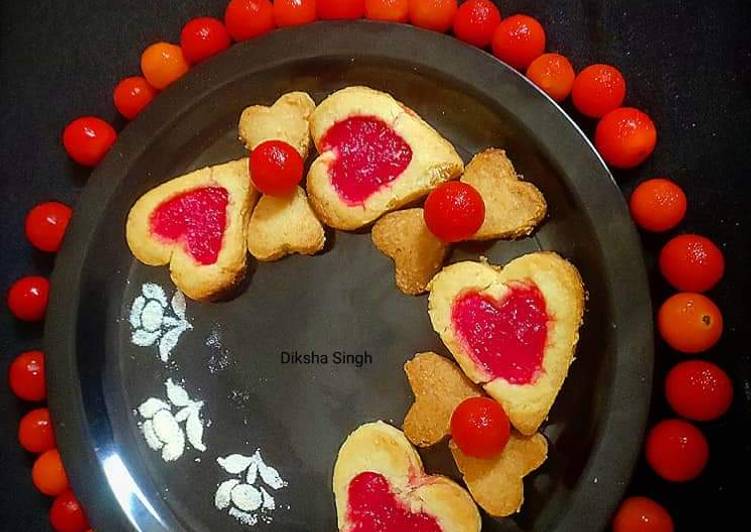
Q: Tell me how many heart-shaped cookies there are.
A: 10